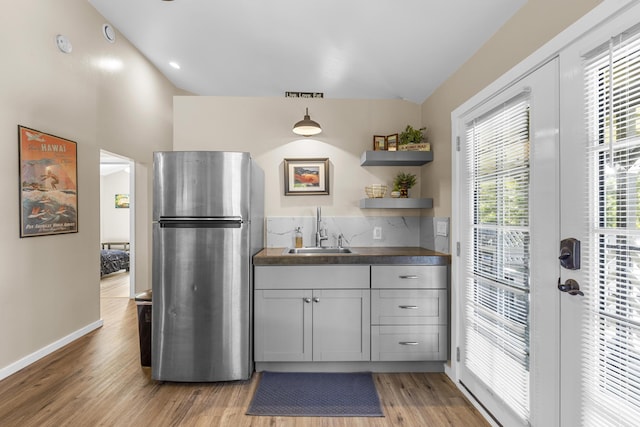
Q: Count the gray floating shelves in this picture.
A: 2